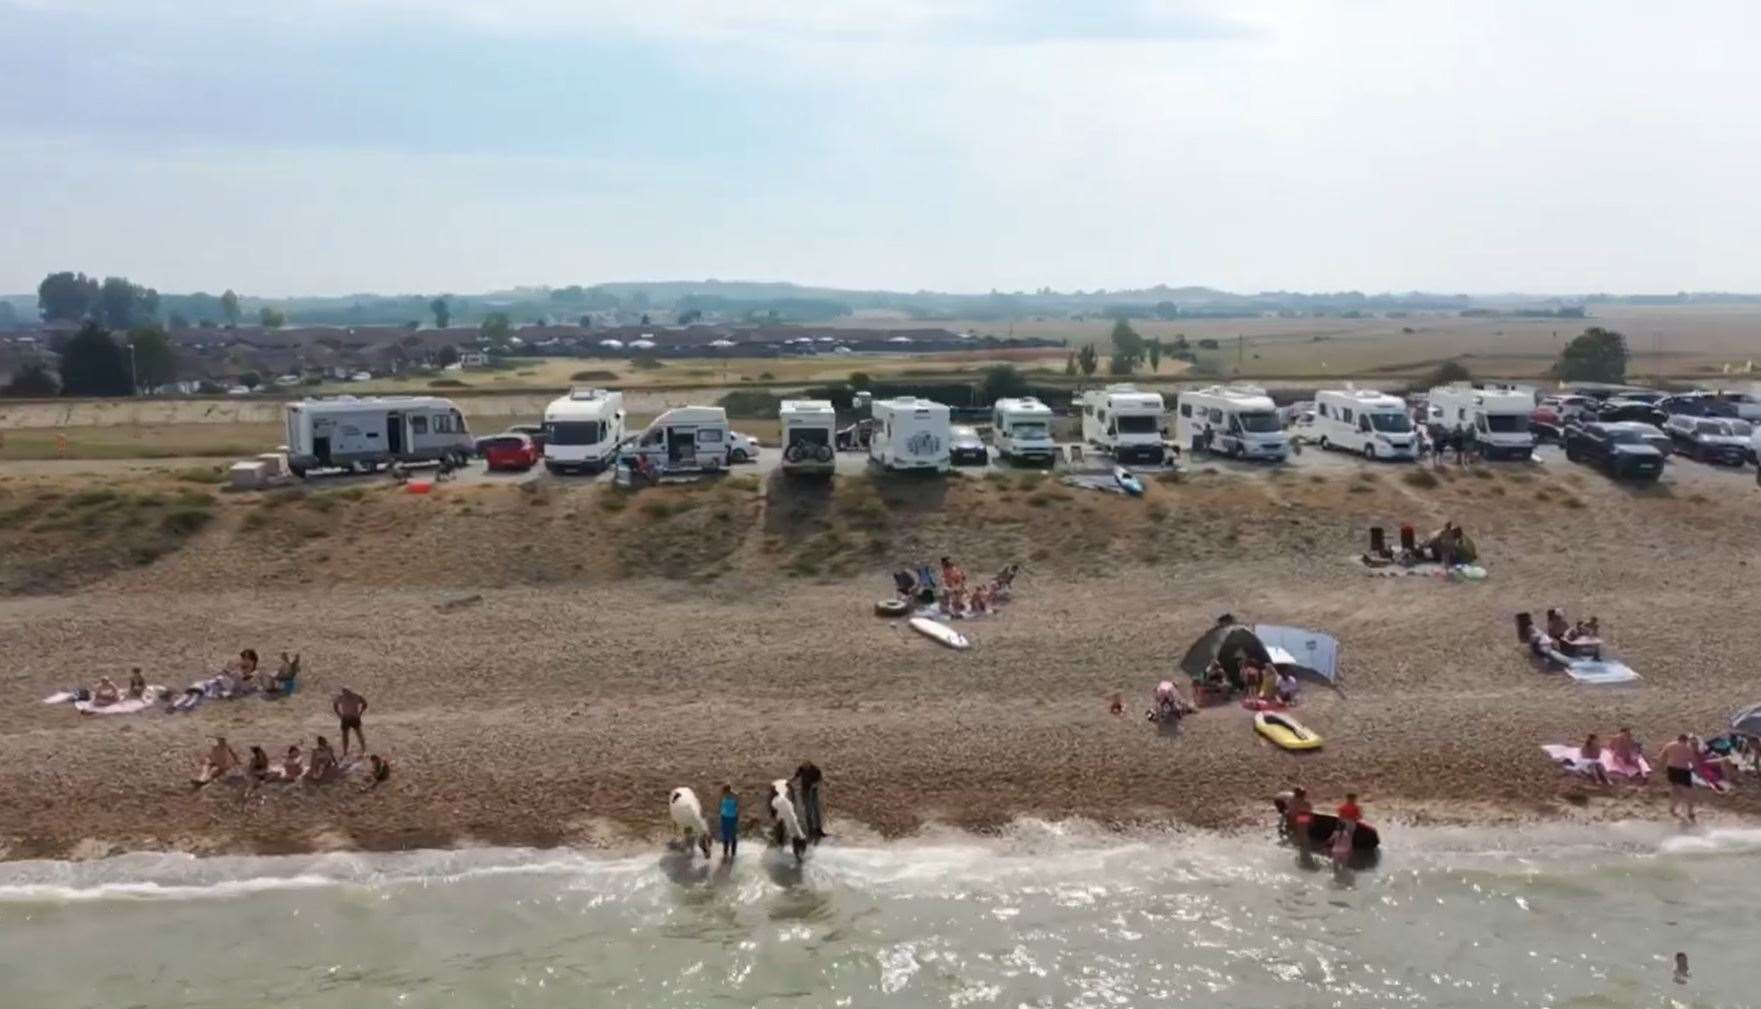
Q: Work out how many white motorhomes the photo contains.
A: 10